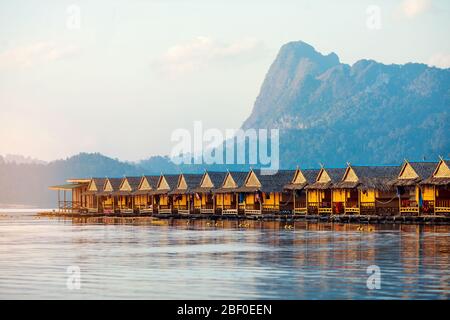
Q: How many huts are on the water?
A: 14